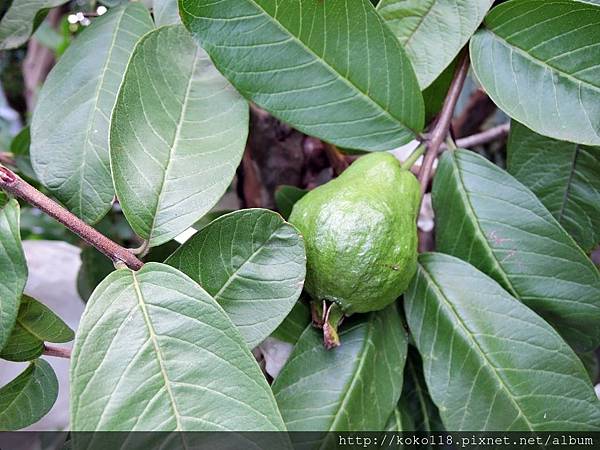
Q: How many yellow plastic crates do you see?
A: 0